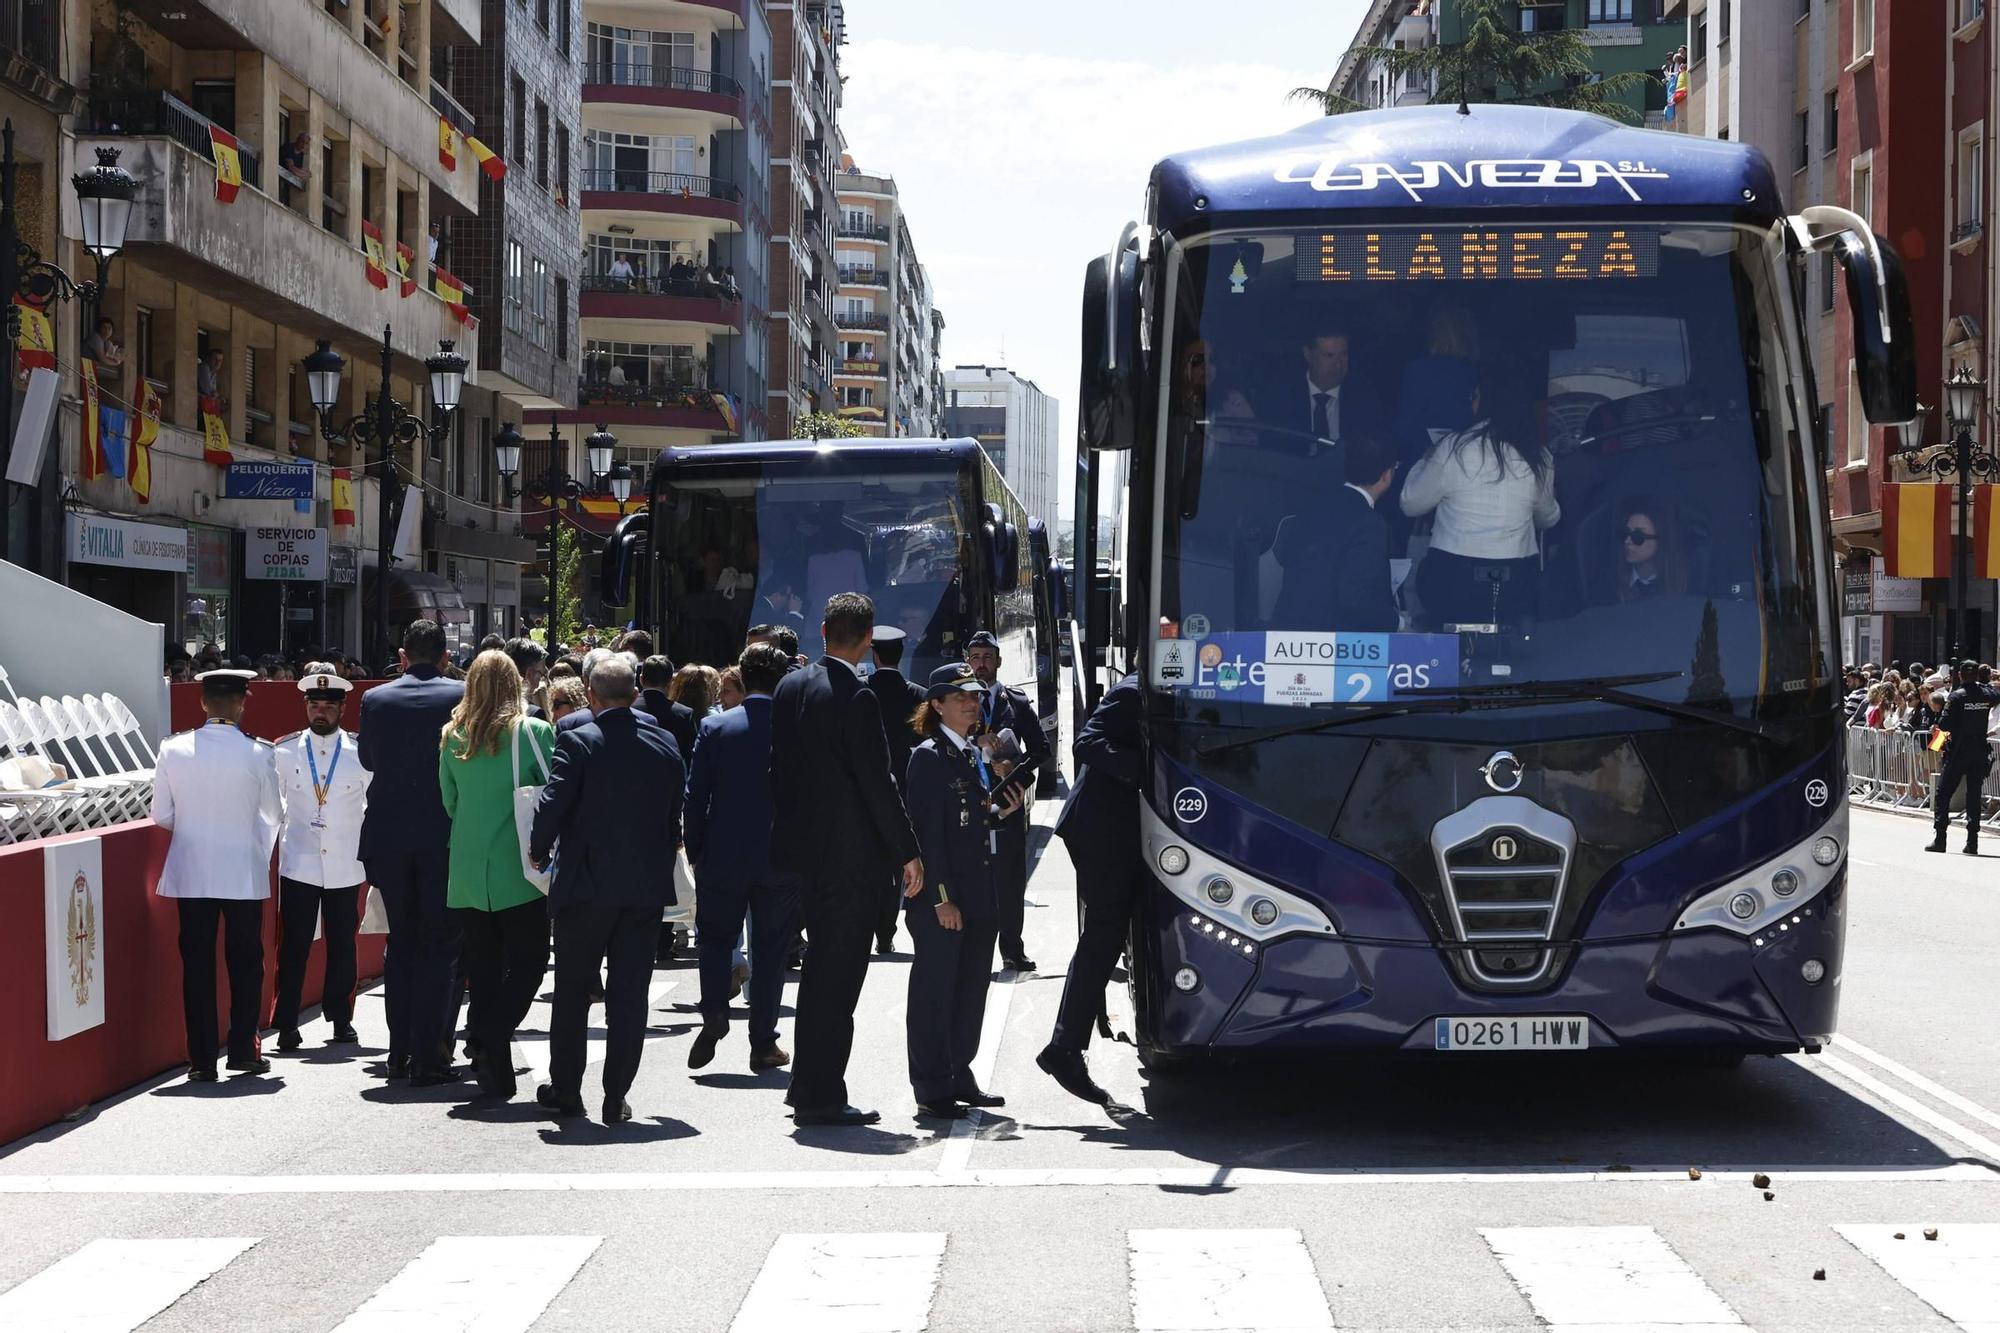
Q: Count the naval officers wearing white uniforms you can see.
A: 2